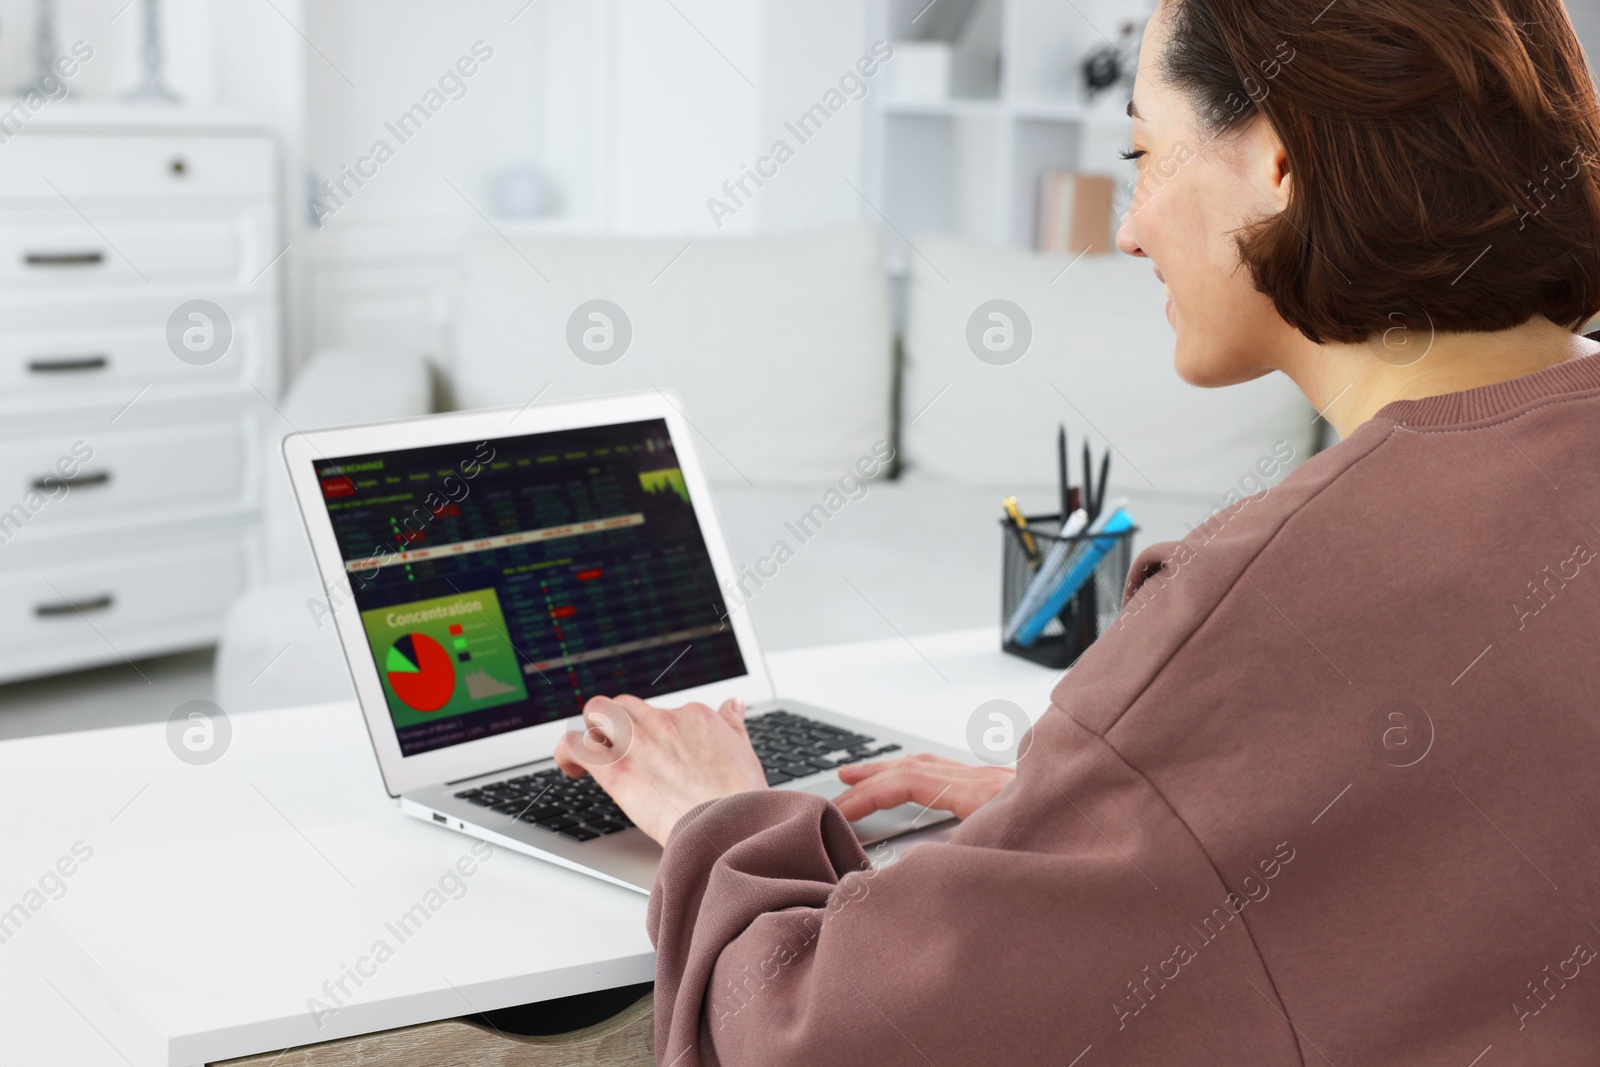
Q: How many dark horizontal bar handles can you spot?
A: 4